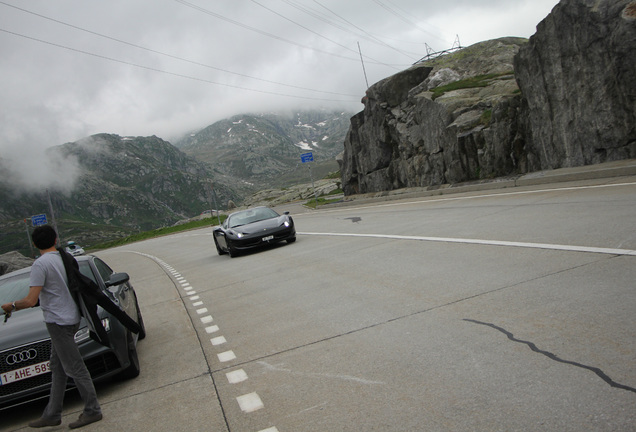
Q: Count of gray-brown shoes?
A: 2